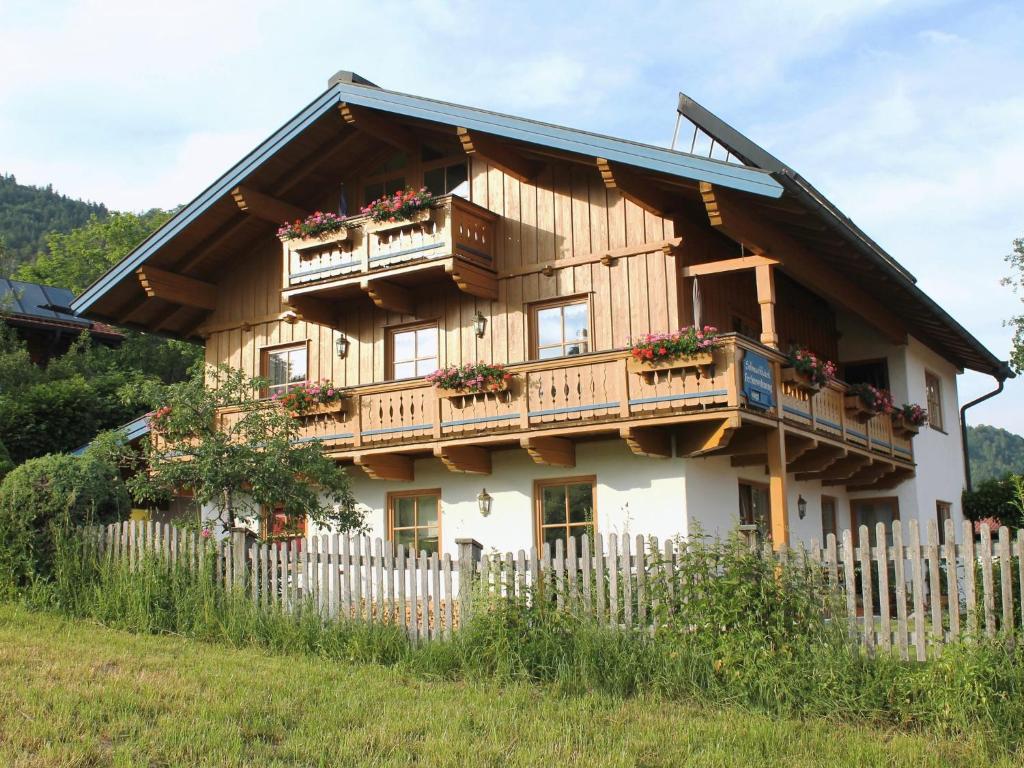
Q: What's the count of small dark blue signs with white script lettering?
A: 1